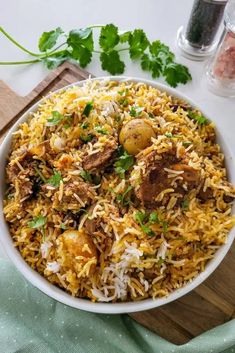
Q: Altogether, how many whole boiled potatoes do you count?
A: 2